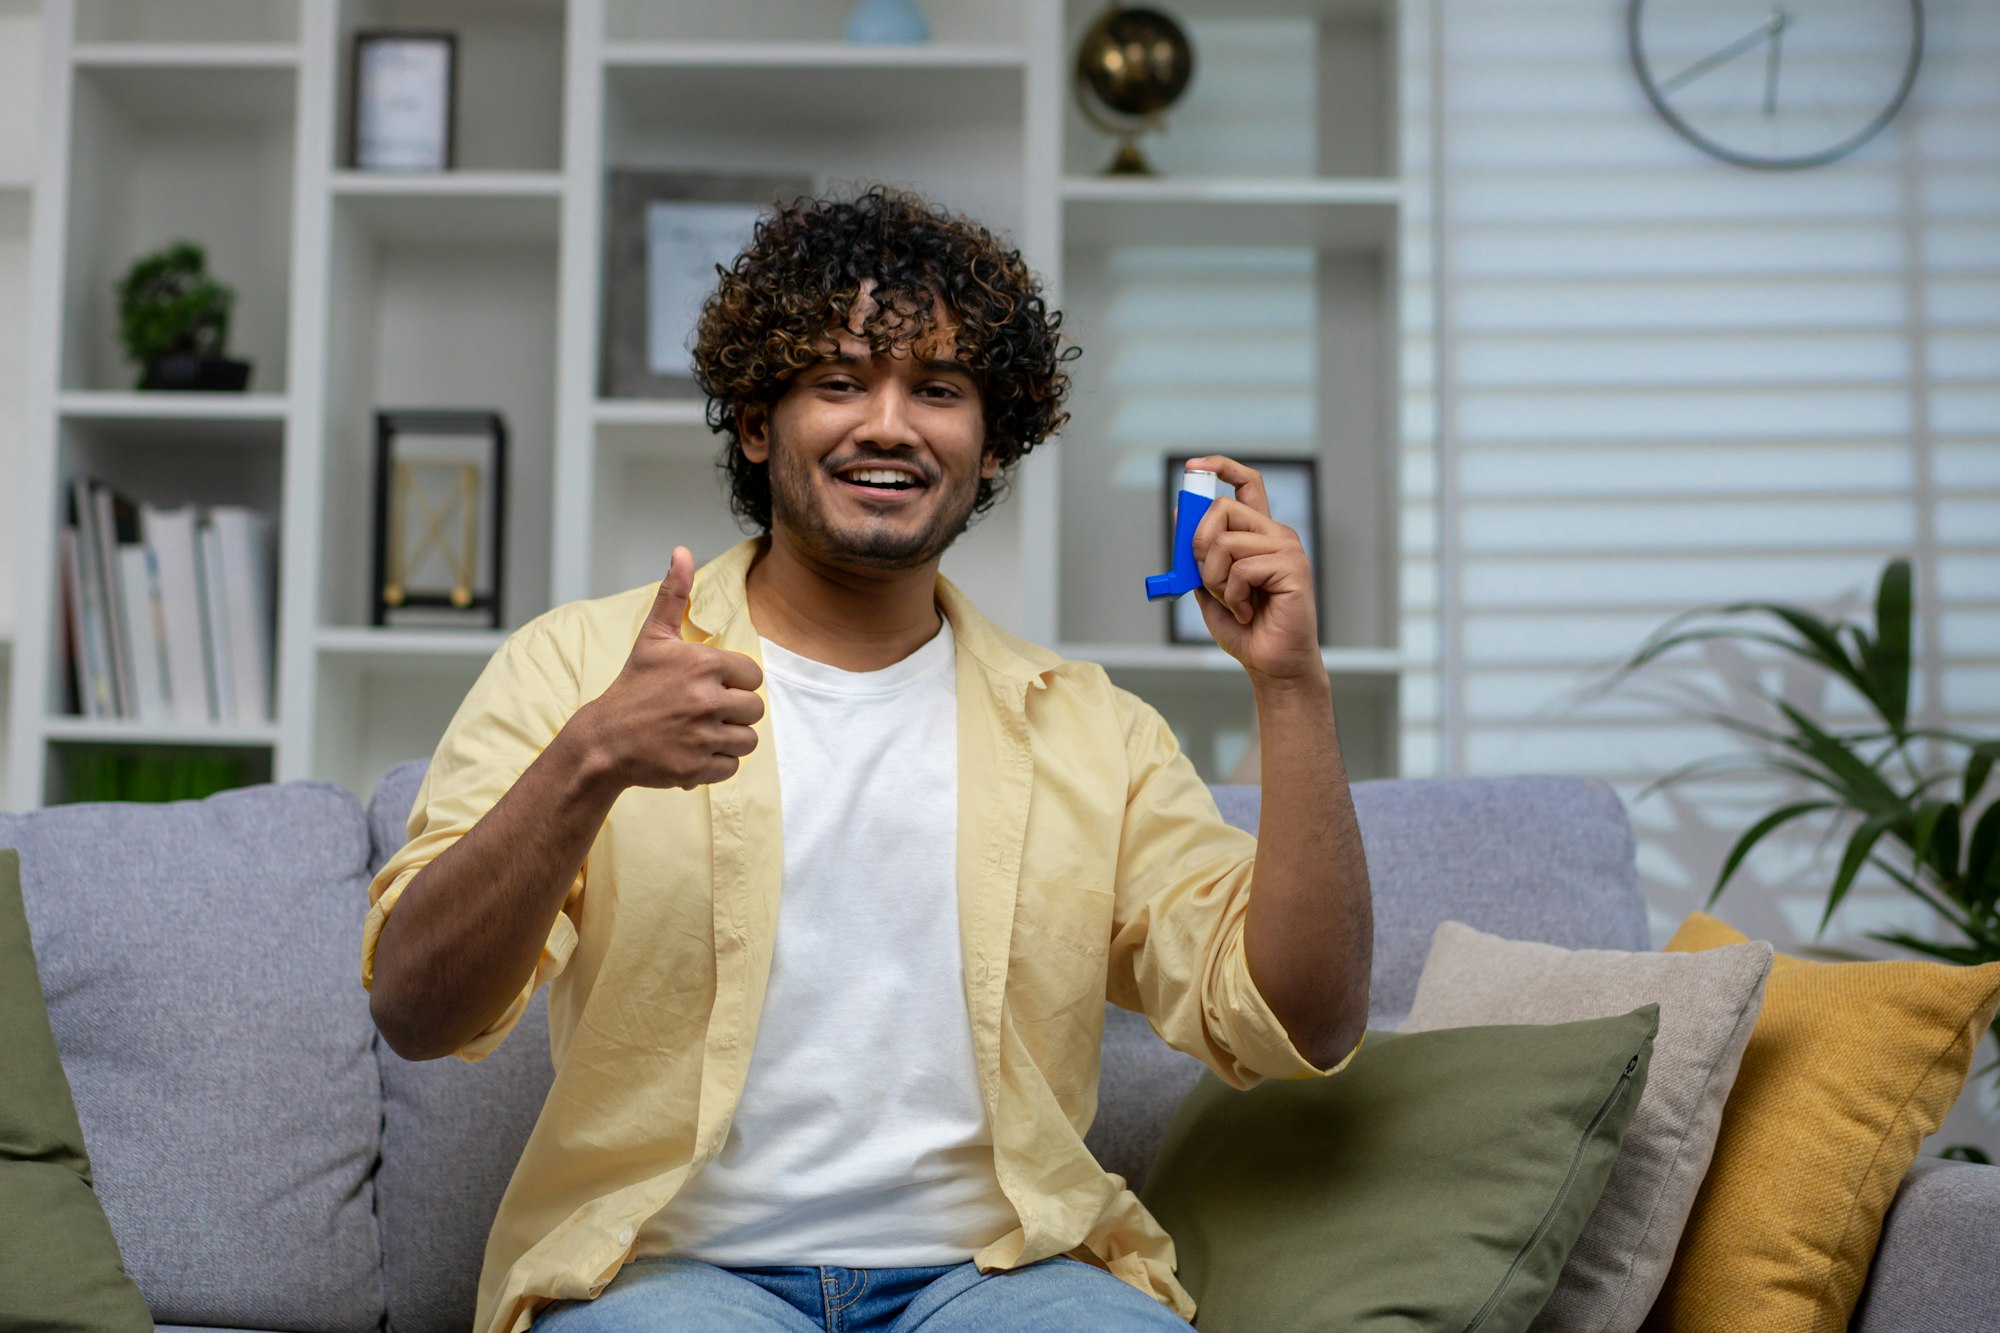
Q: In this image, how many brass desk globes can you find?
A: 1